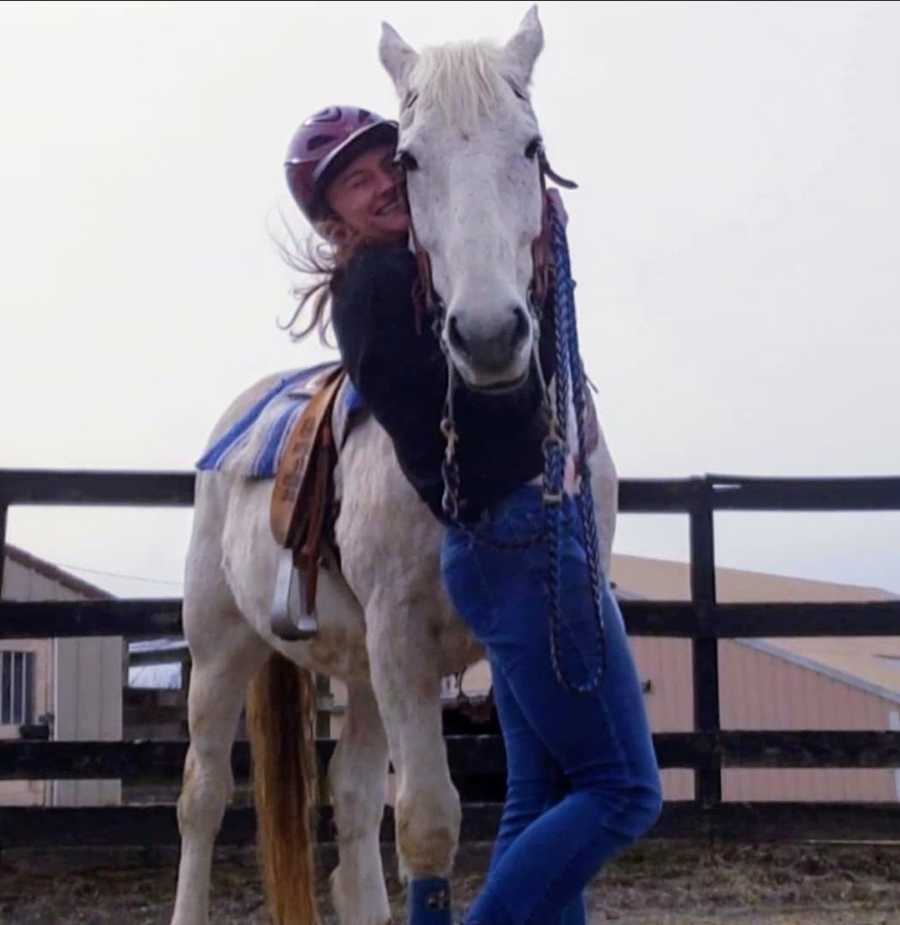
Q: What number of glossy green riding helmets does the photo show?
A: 0